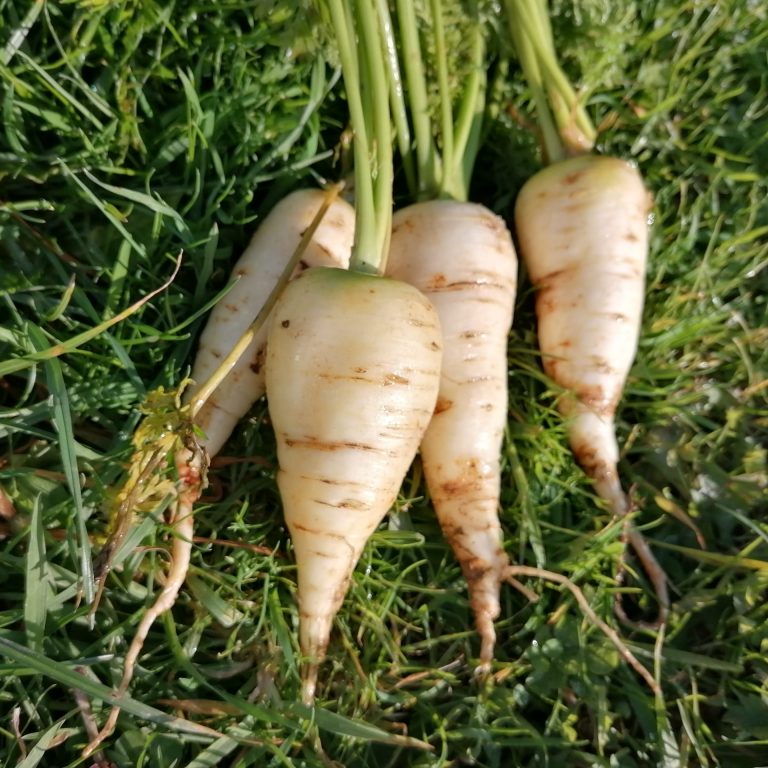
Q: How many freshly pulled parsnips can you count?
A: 4